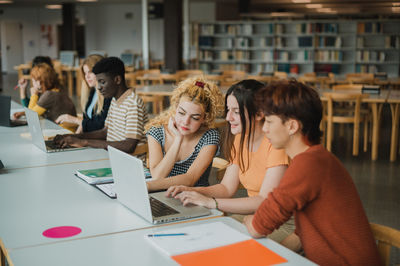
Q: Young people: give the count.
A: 7